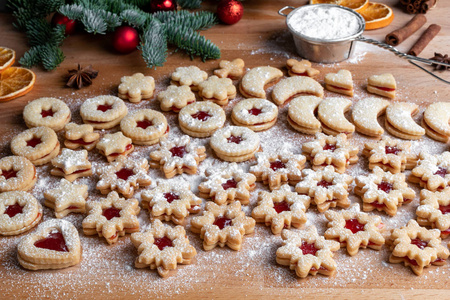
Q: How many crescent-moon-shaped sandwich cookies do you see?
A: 7